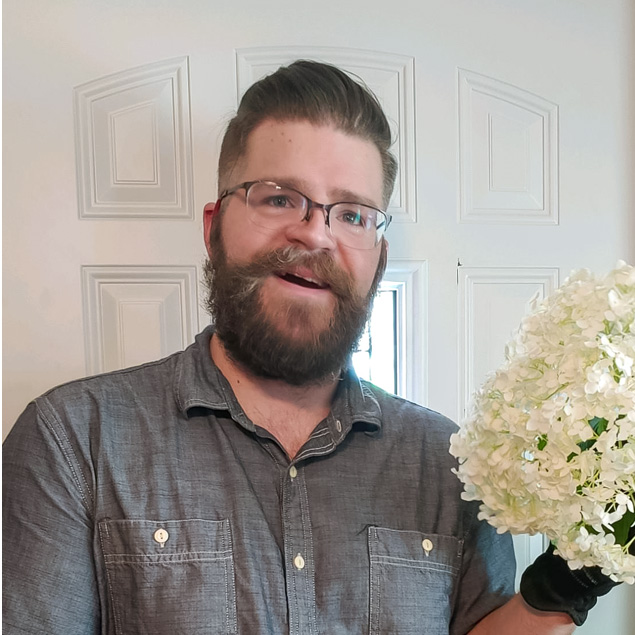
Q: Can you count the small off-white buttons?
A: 4